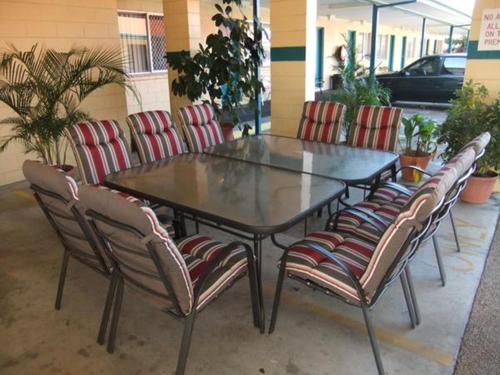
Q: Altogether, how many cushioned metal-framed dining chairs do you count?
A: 10